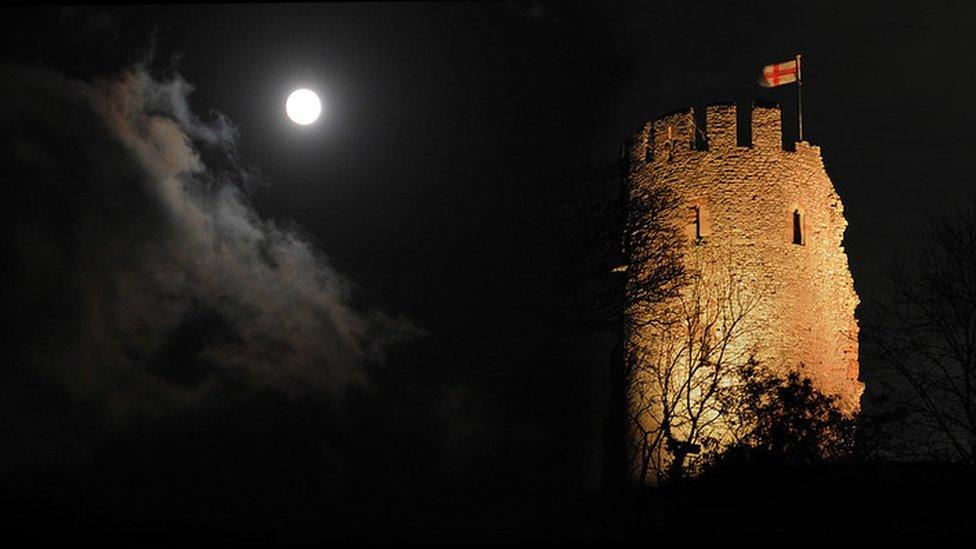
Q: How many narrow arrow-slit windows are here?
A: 2